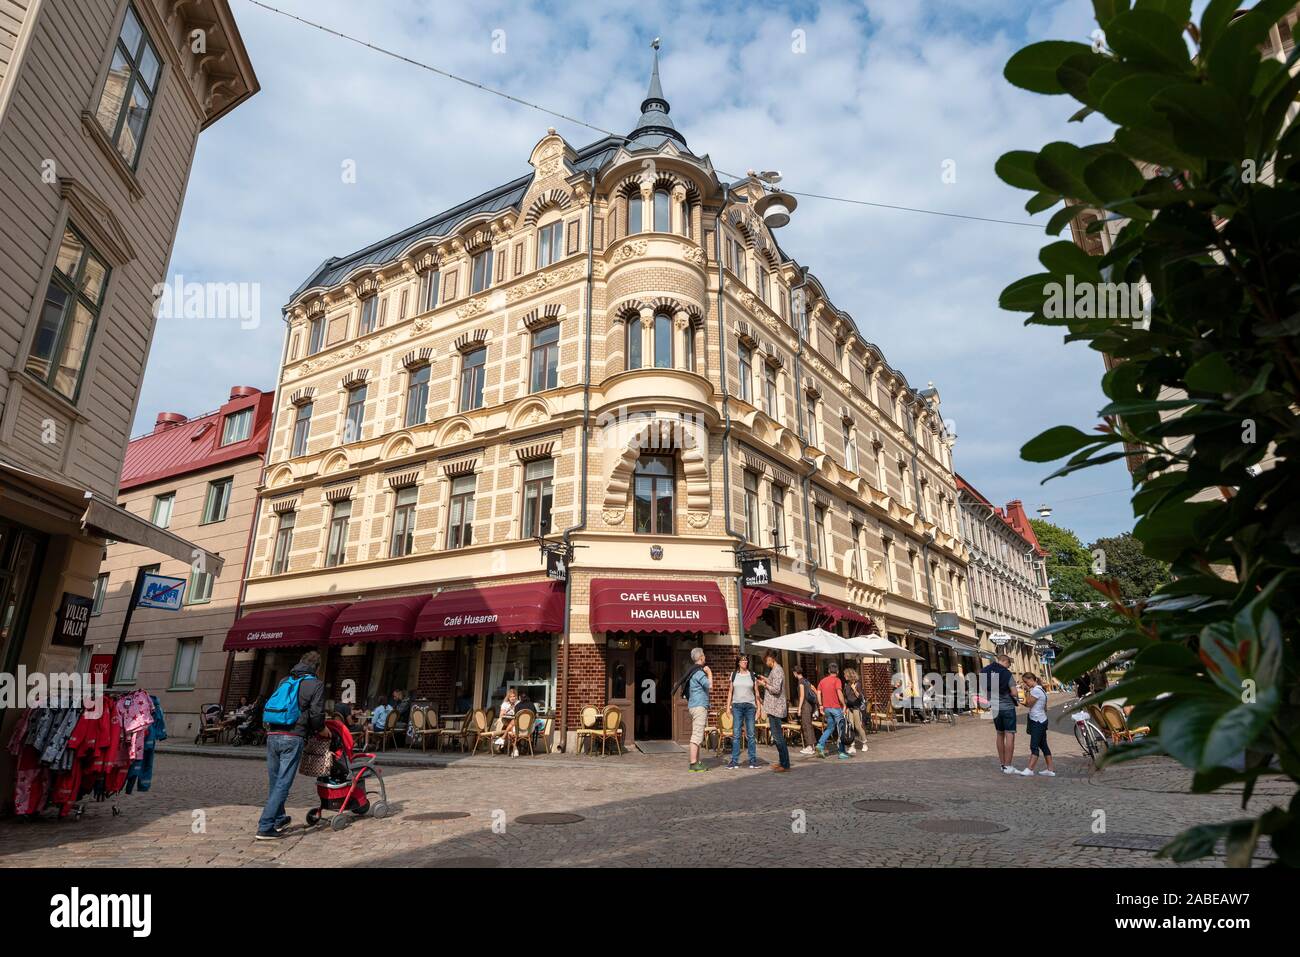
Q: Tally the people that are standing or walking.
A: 9